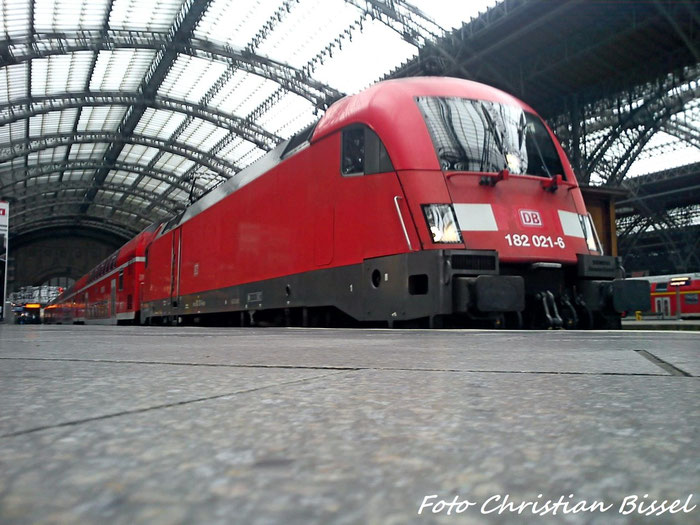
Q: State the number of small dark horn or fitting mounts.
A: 2